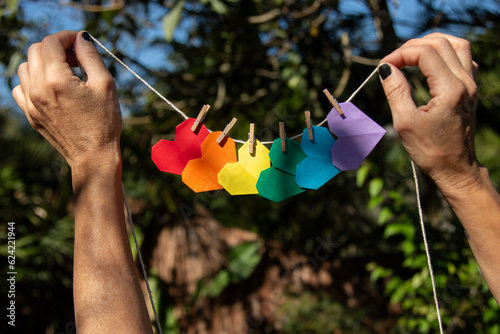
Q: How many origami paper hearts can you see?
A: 6